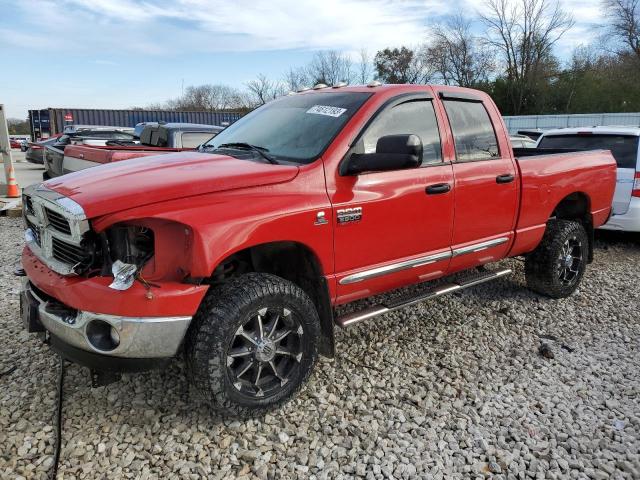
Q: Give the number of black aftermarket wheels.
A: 2